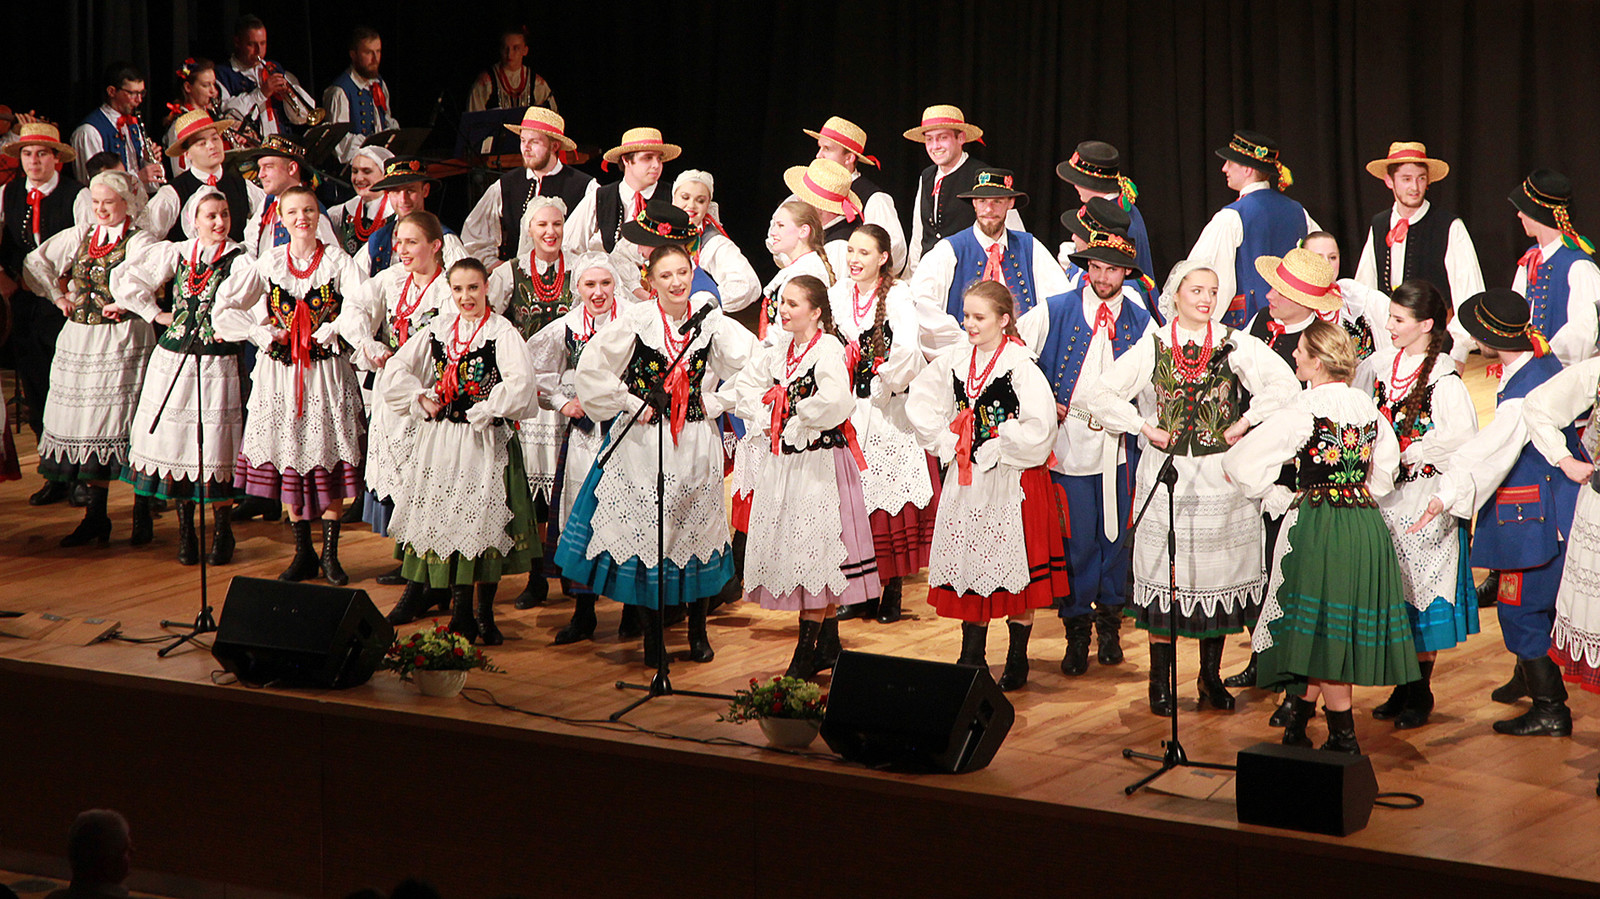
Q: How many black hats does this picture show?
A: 10